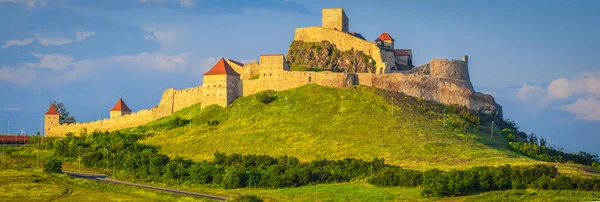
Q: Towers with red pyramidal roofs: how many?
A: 4